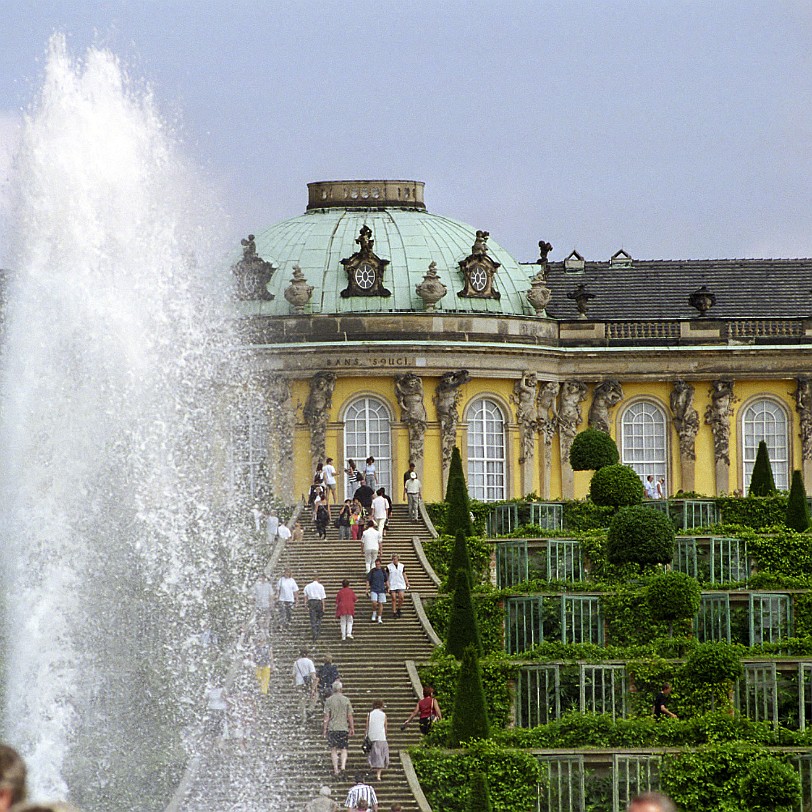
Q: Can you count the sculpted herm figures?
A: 11